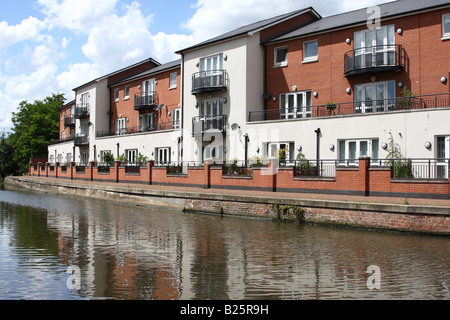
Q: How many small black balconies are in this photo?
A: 7